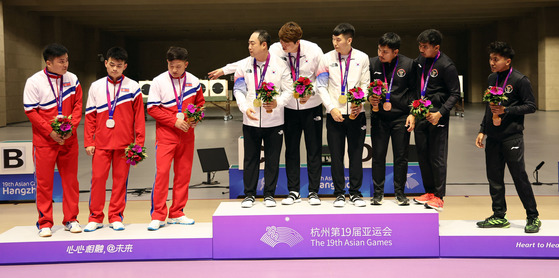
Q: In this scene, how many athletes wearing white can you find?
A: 3